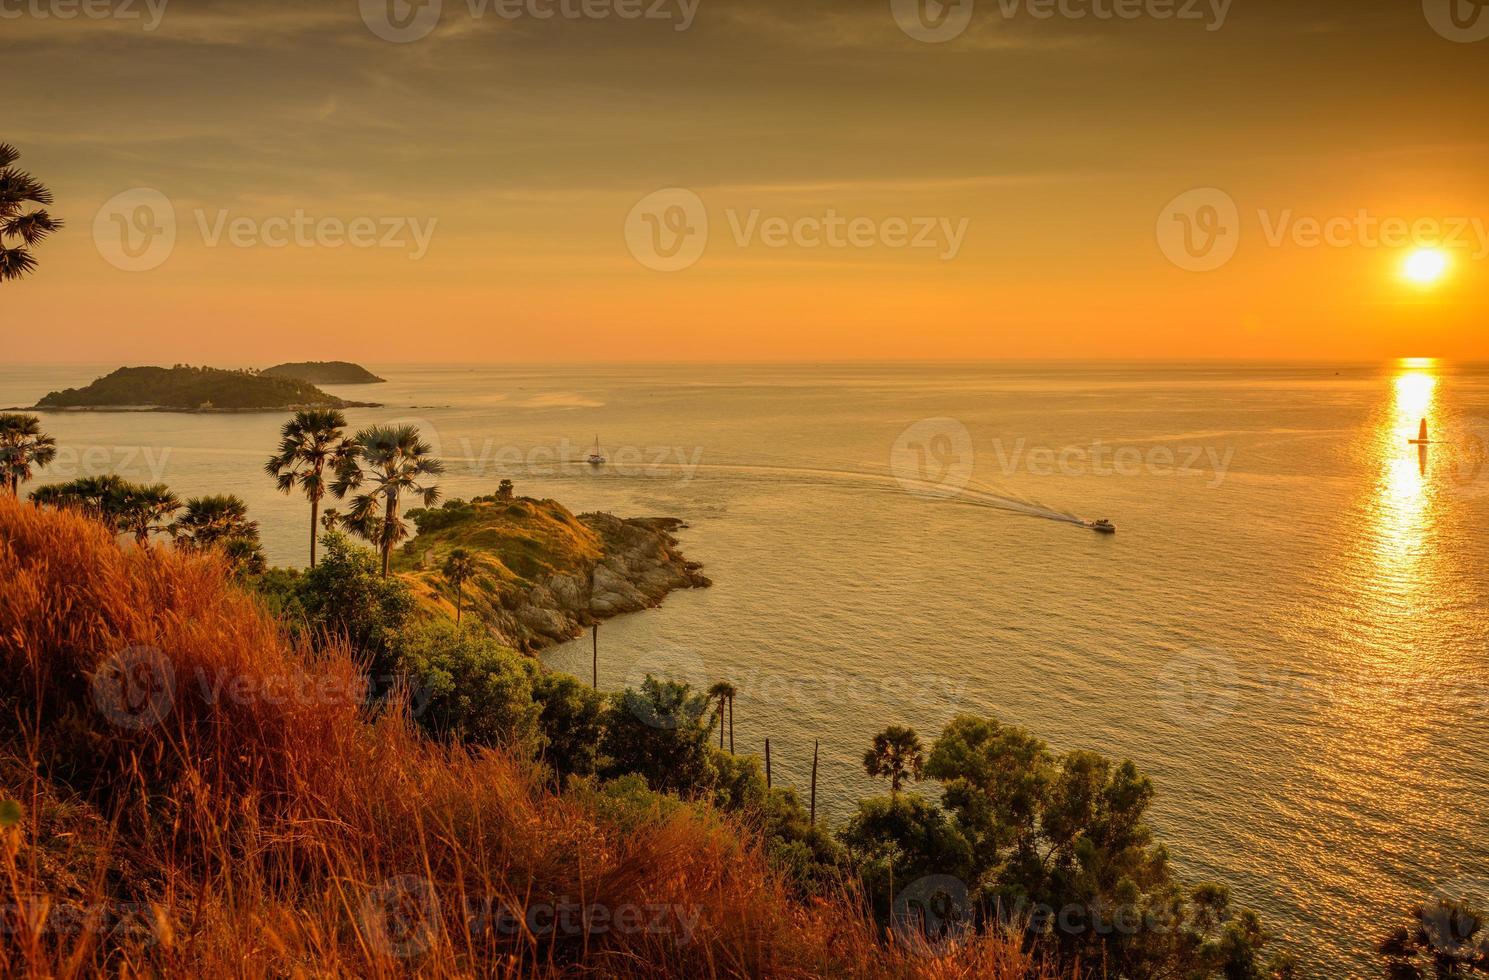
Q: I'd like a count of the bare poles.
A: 3